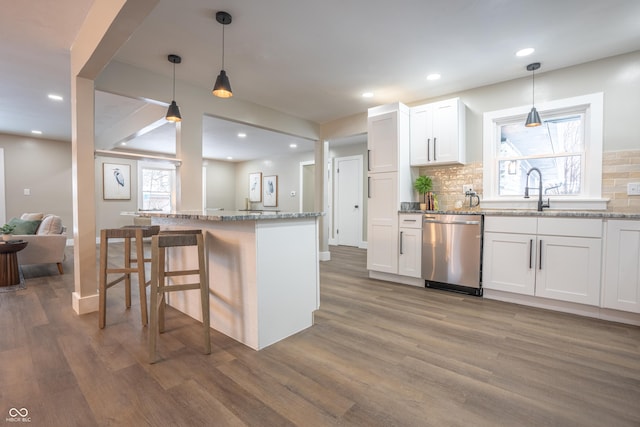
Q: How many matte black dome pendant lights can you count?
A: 3